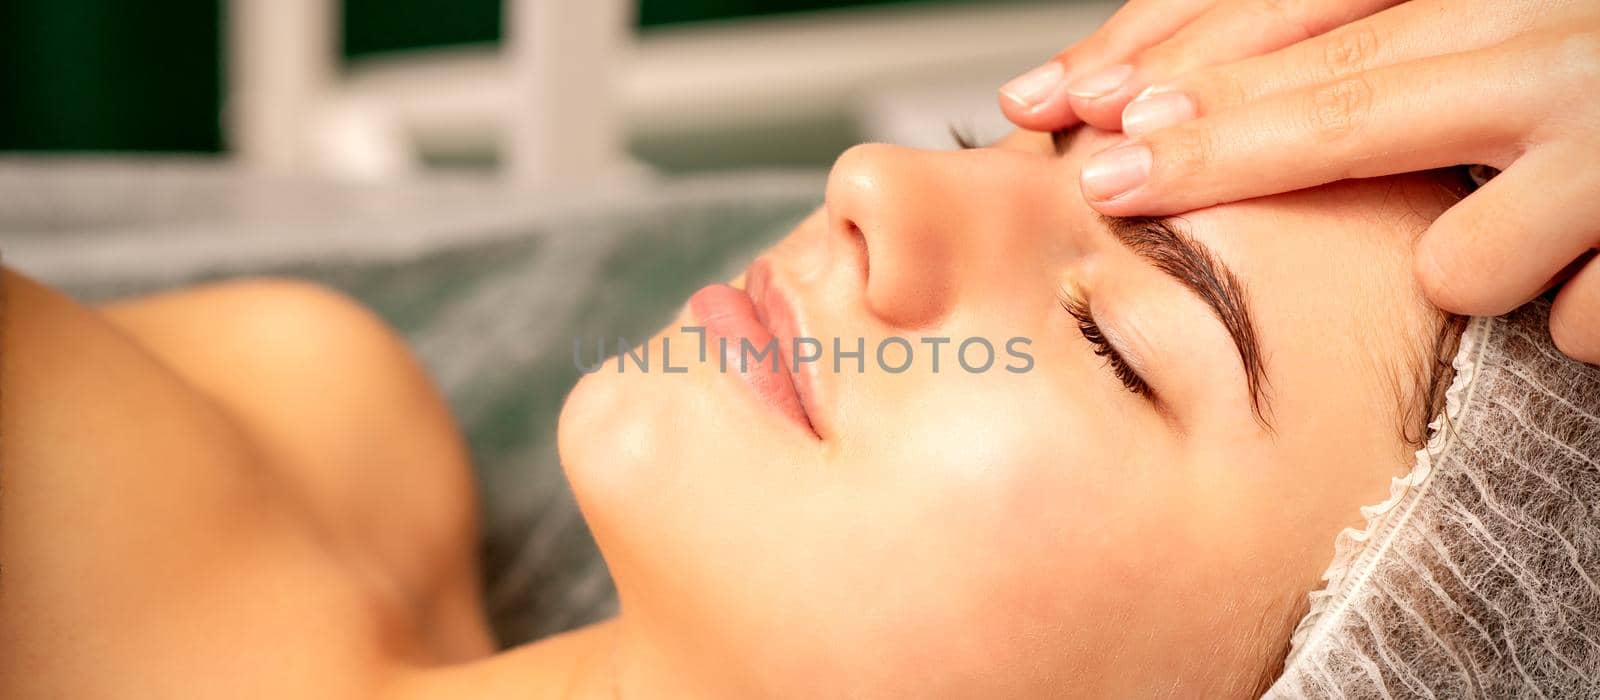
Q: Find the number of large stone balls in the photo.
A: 0